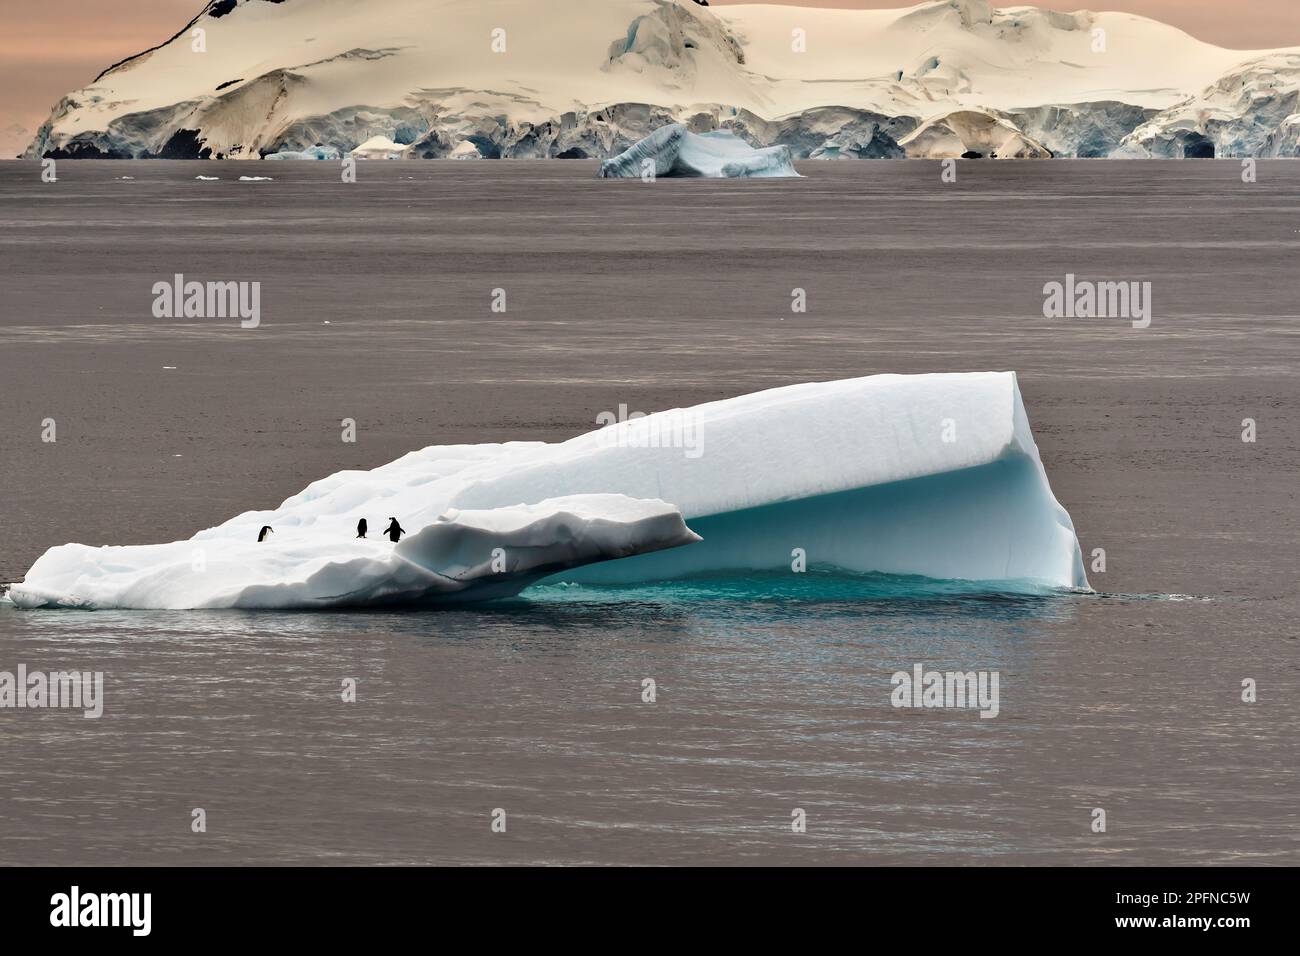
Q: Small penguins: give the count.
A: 3